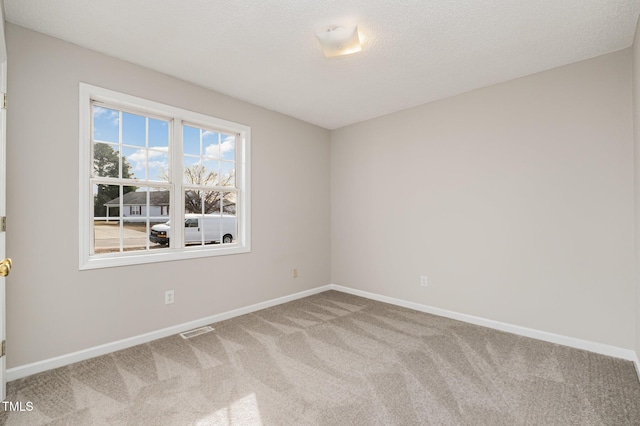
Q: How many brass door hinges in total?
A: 3